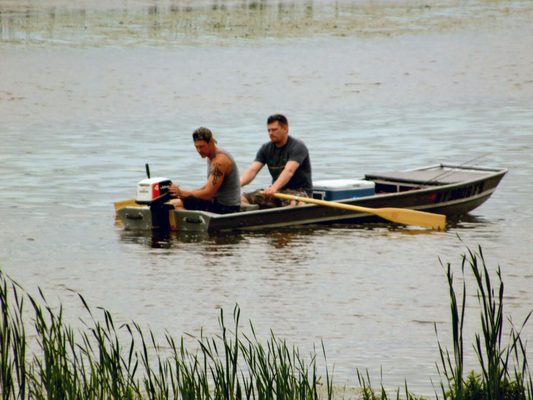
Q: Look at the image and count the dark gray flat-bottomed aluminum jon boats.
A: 1